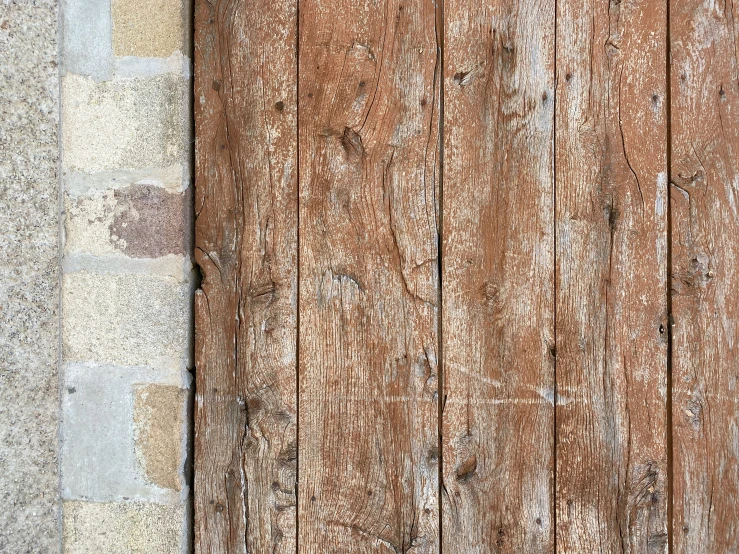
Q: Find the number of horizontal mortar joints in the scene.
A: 5